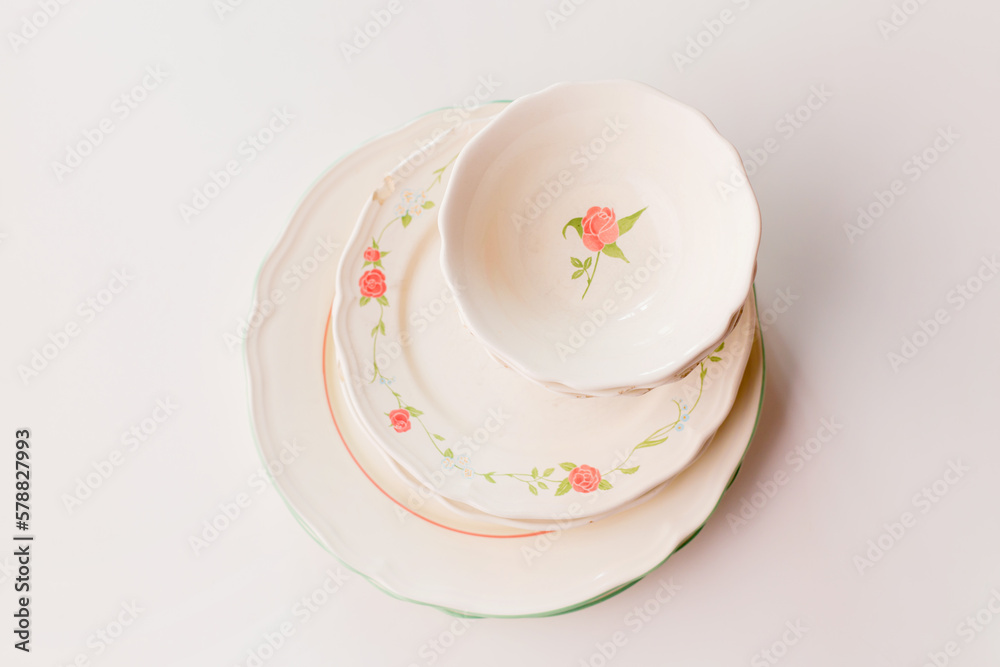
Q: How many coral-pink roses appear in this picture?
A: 5